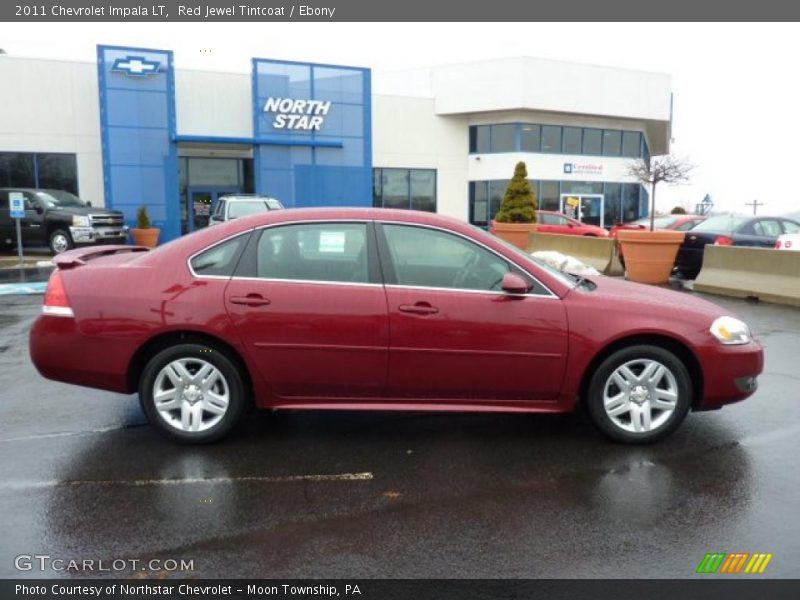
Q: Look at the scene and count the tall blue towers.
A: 2